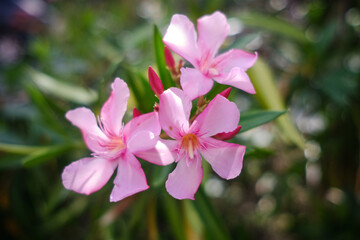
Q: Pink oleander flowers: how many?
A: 3